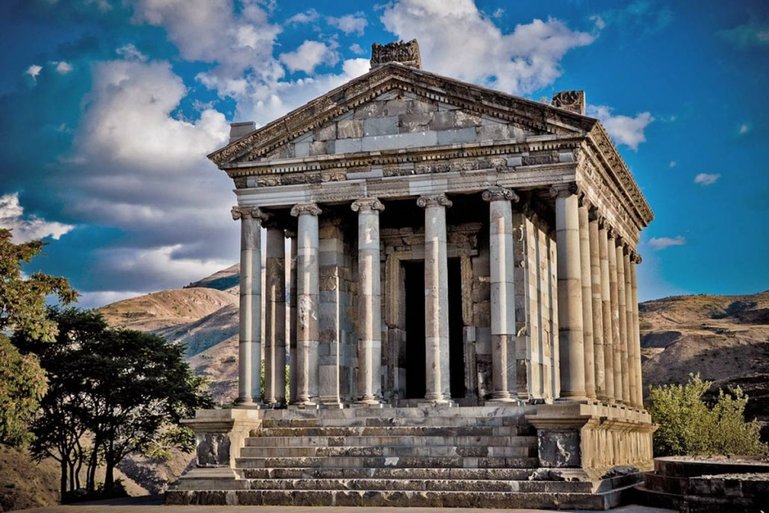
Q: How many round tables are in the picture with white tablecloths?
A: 0